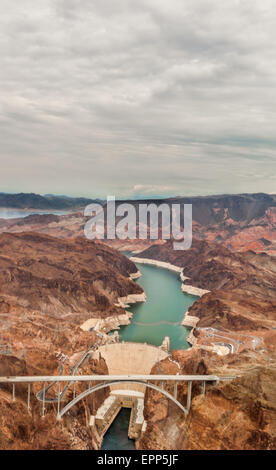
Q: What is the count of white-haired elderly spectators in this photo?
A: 0